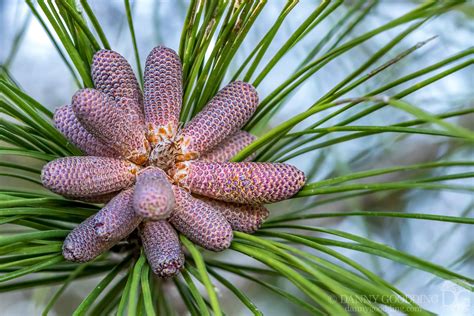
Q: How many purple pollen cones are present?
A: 13